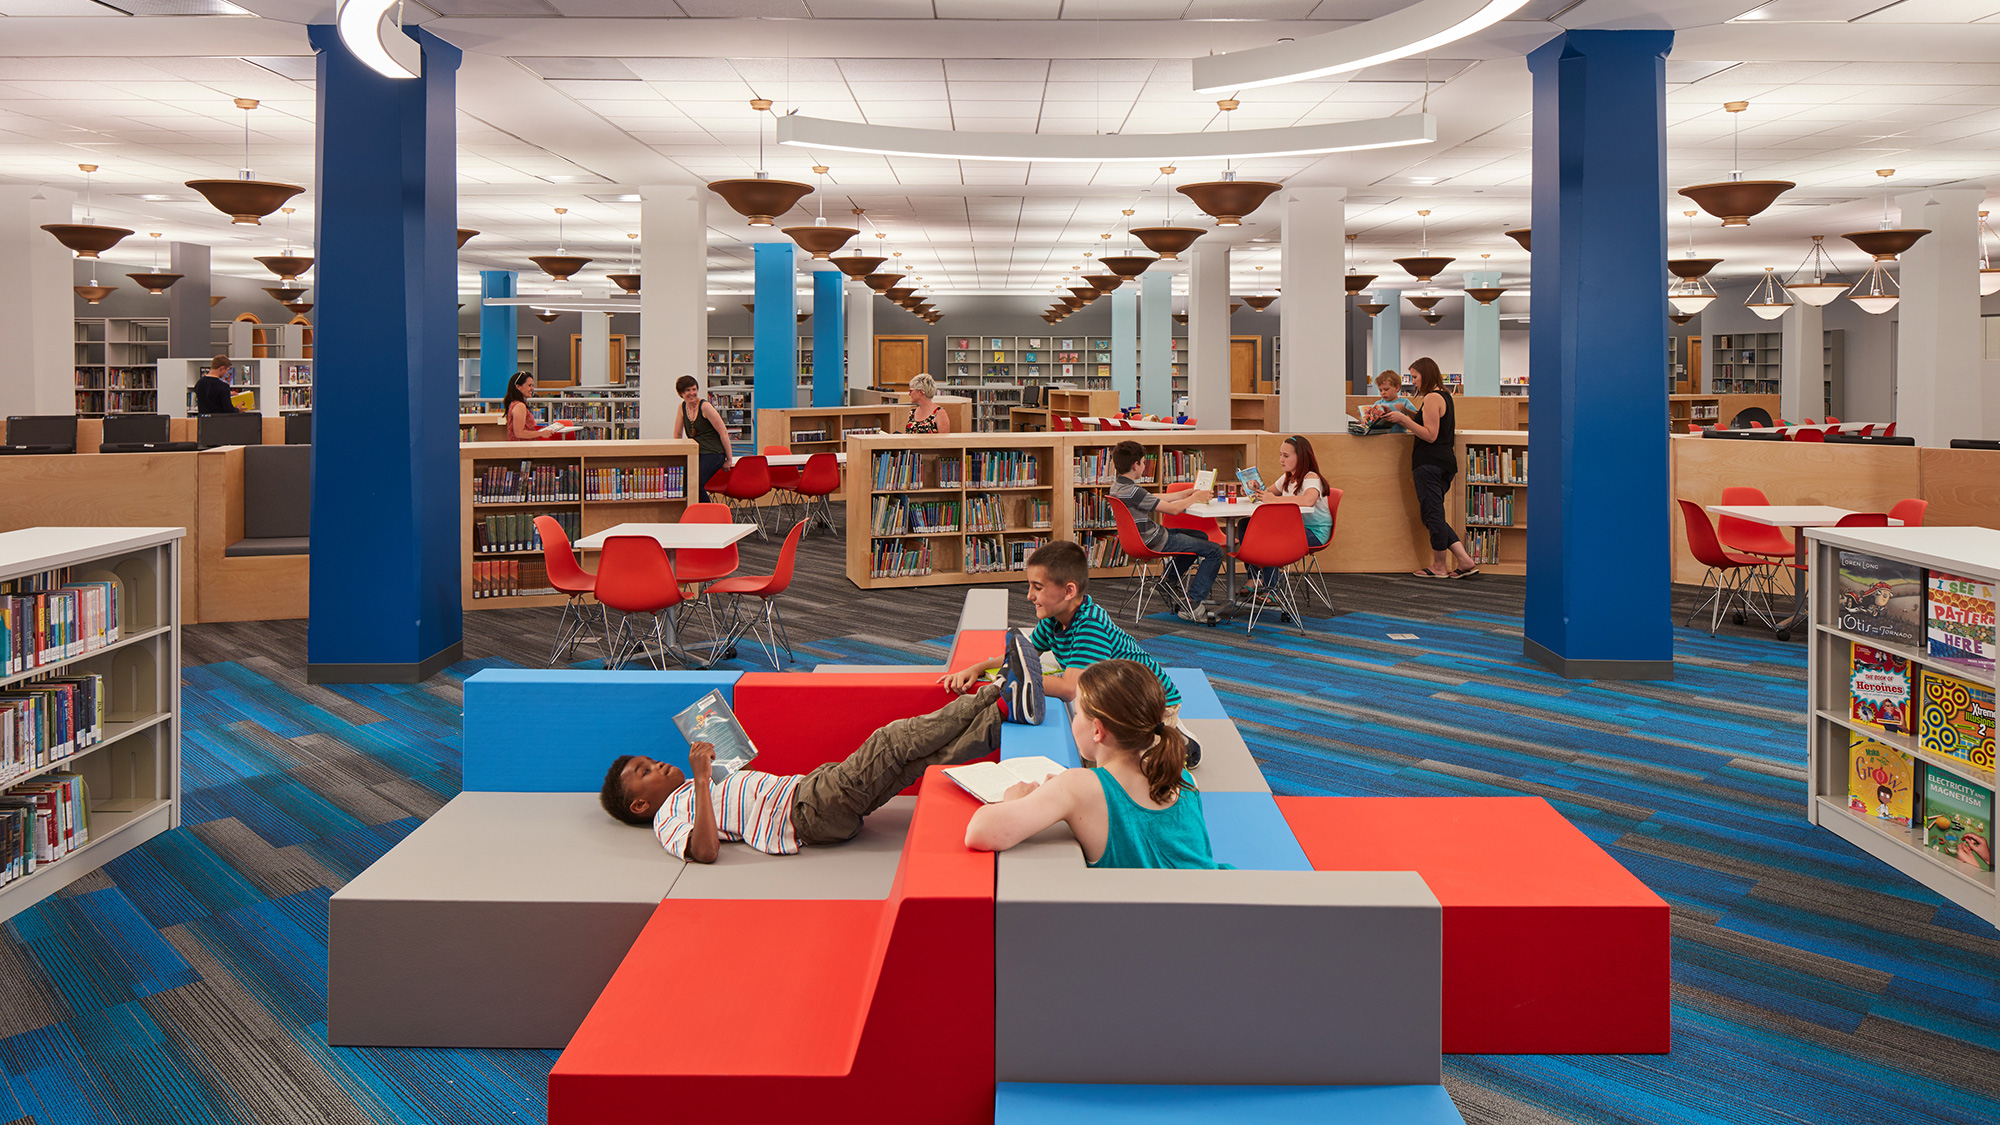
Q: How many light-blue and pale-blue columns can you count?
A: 7